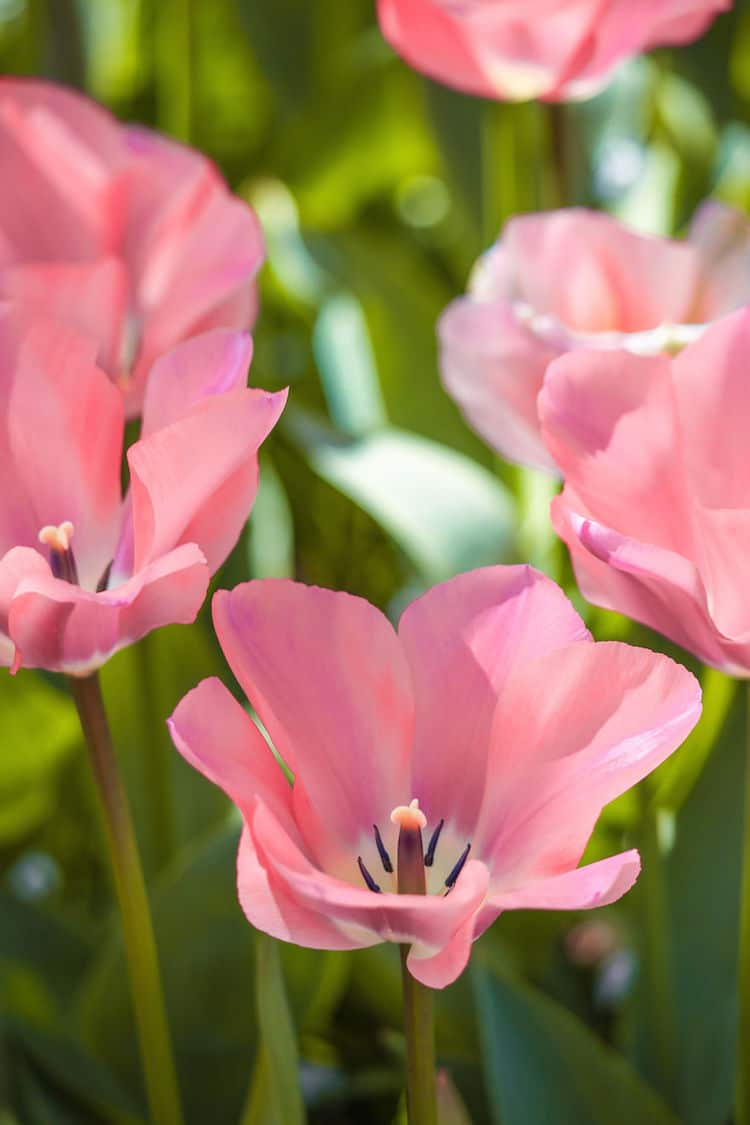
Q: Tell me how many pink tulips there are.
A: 6